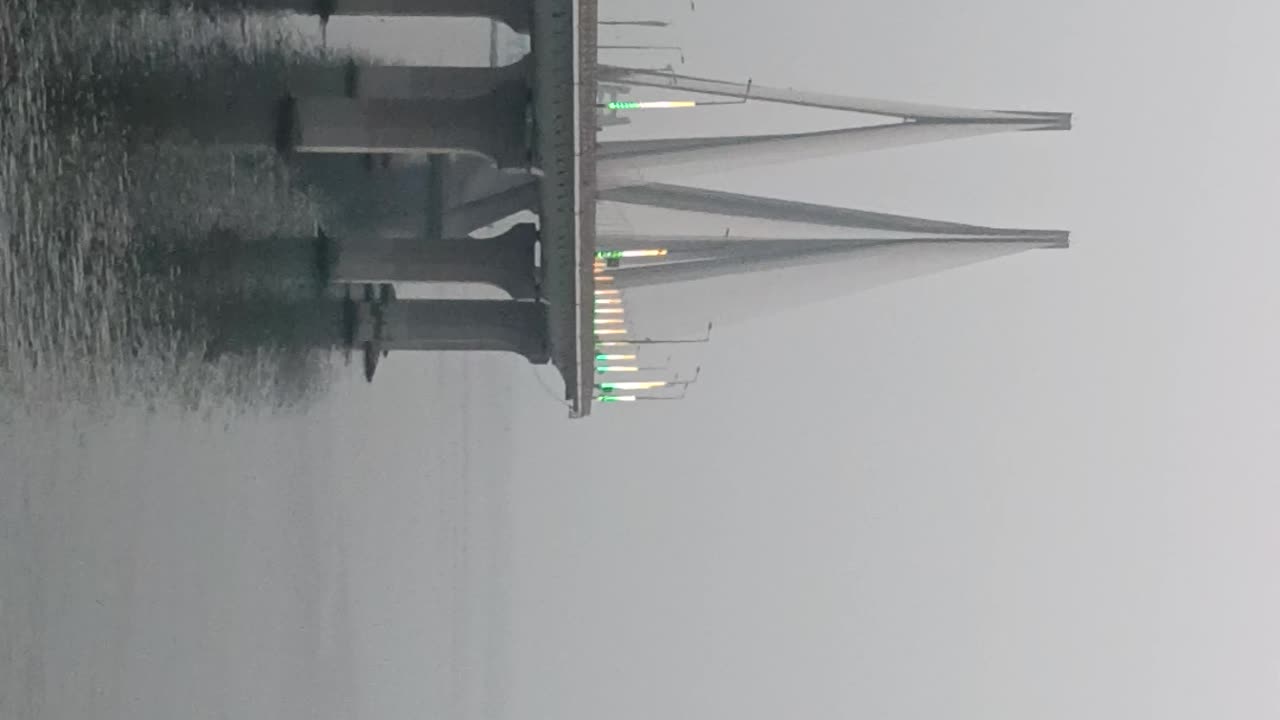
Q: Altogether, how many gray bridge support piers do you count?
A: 5